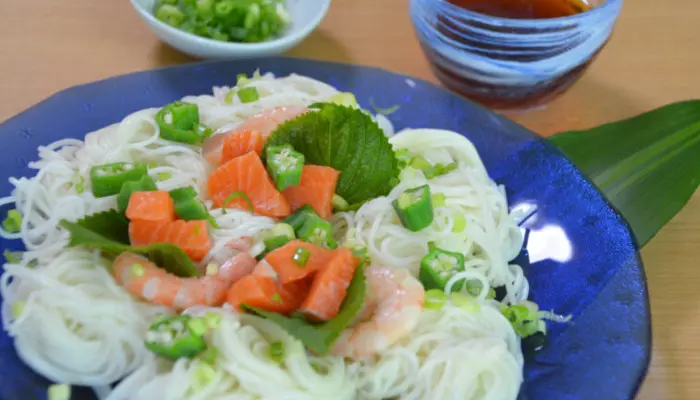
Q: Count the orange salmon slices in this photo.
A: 8